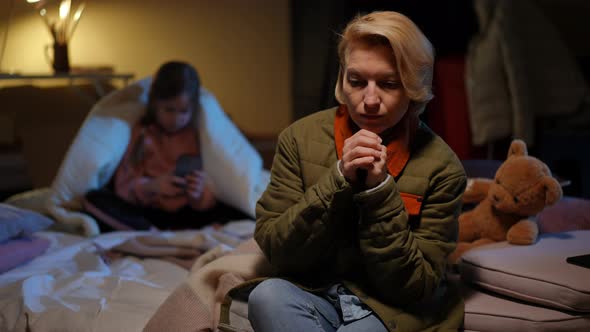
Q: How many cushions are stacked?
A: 2